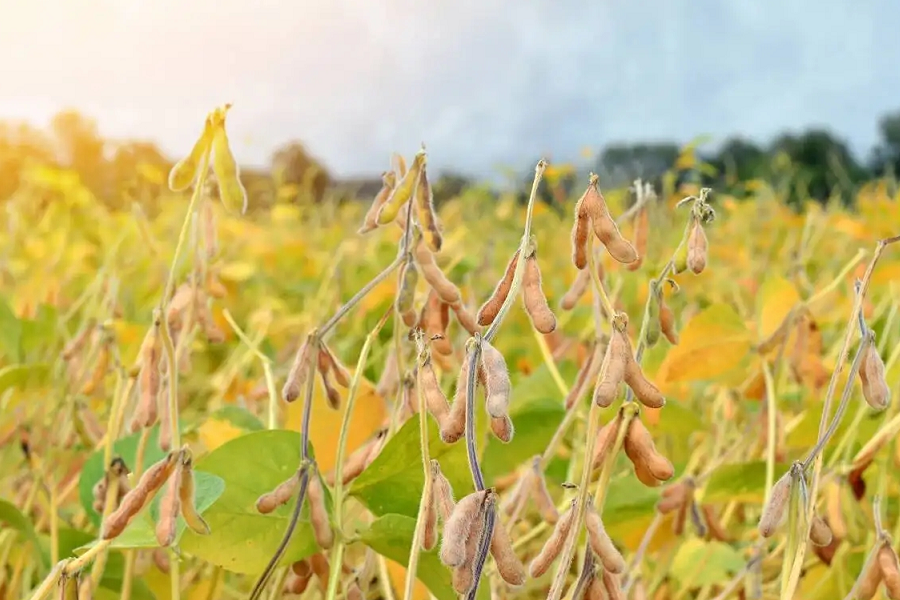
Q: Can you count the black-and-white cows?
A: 0